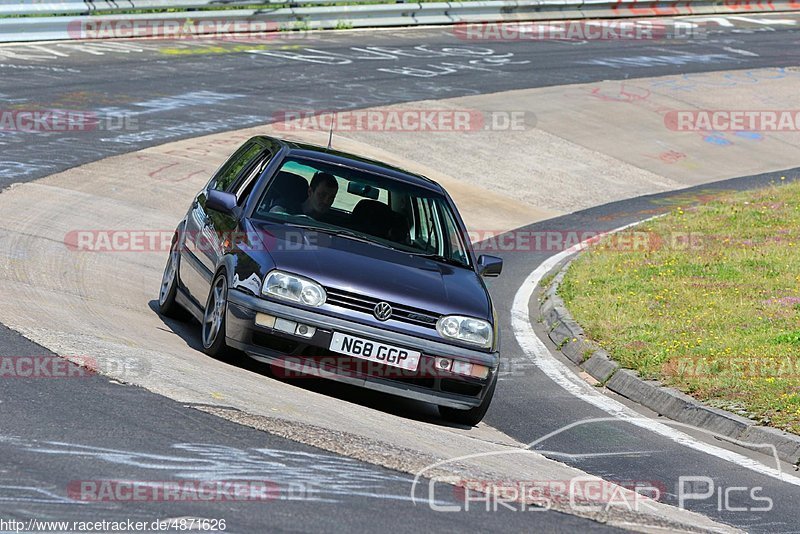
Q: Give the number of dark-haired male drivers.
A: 1